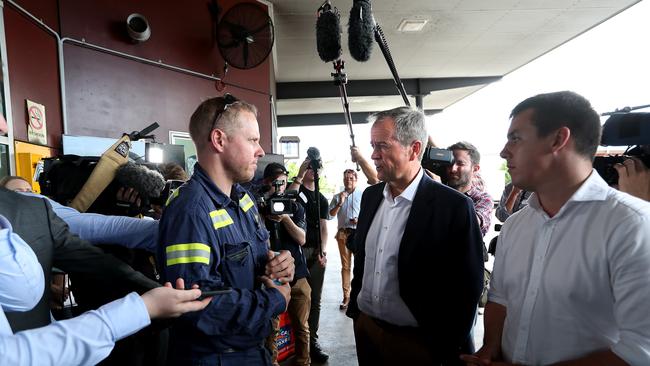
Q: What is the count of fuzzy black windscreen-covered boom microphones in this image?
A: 2